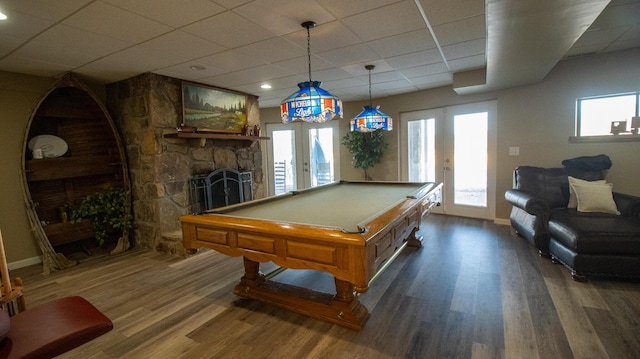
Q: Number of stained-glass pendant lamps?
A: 2